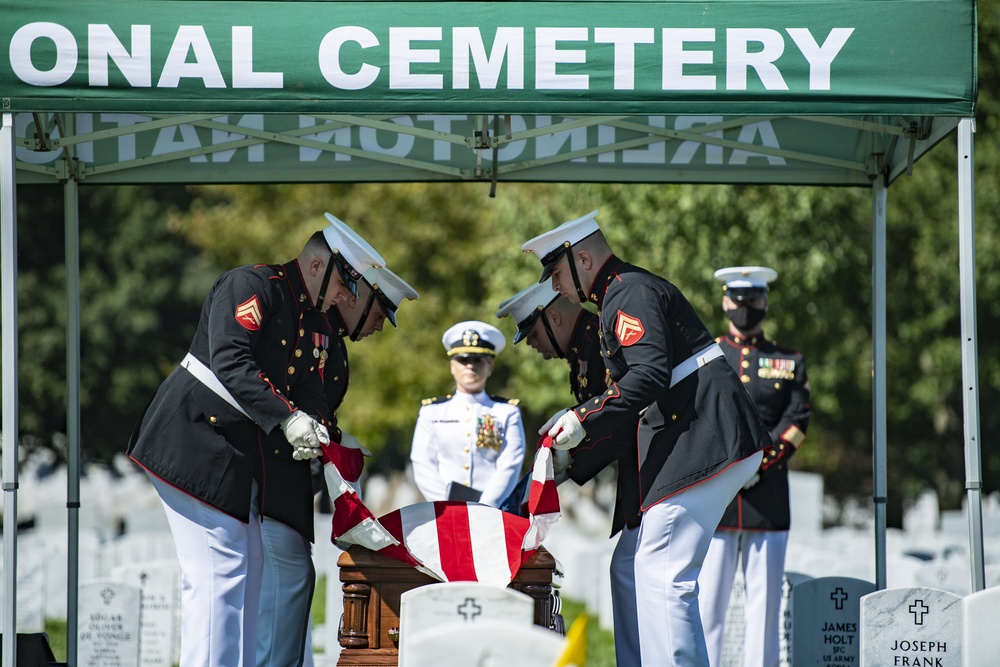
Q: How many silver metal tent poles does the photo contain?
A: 4